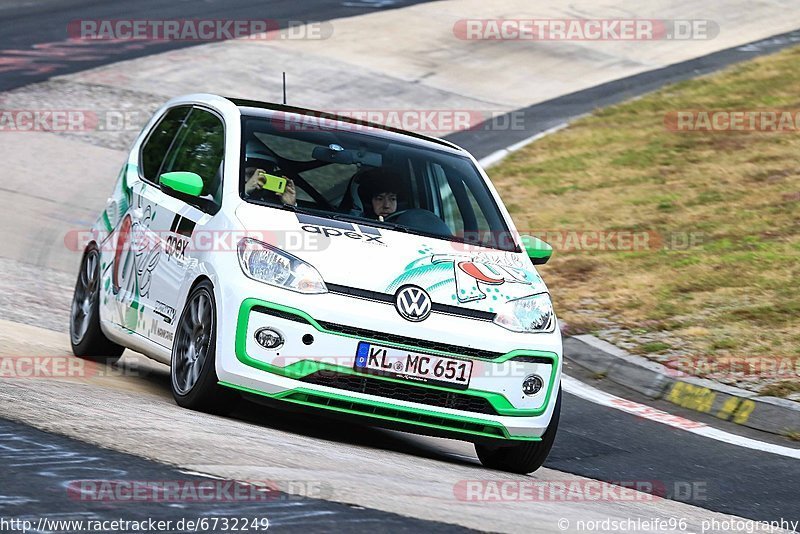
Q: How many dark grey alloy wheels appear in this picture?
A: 2